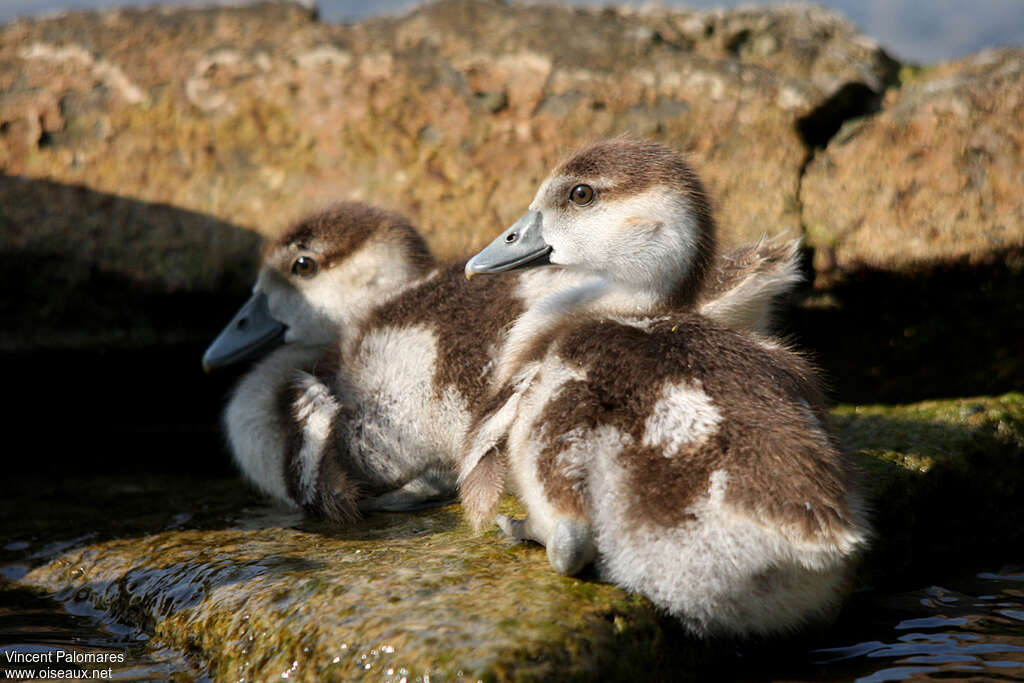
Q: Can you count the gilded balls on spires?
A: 0